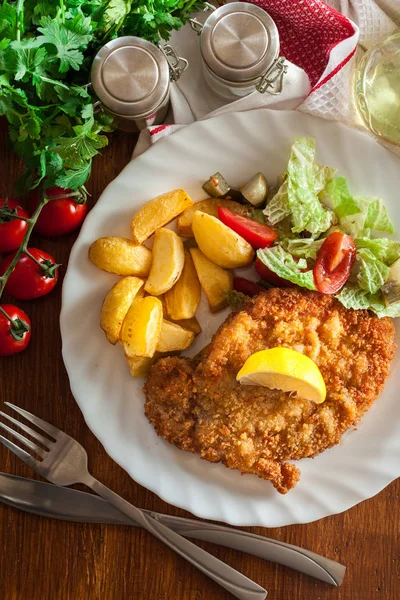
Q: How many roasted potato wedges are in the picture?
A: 12